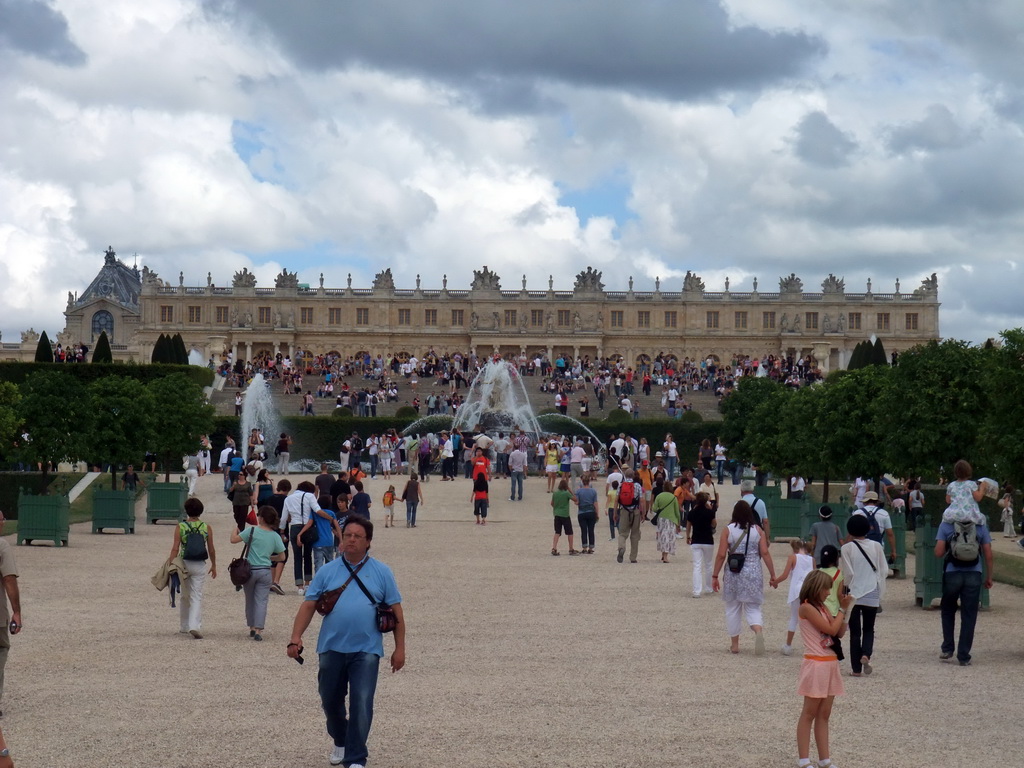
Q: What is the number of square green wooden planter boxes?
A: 8